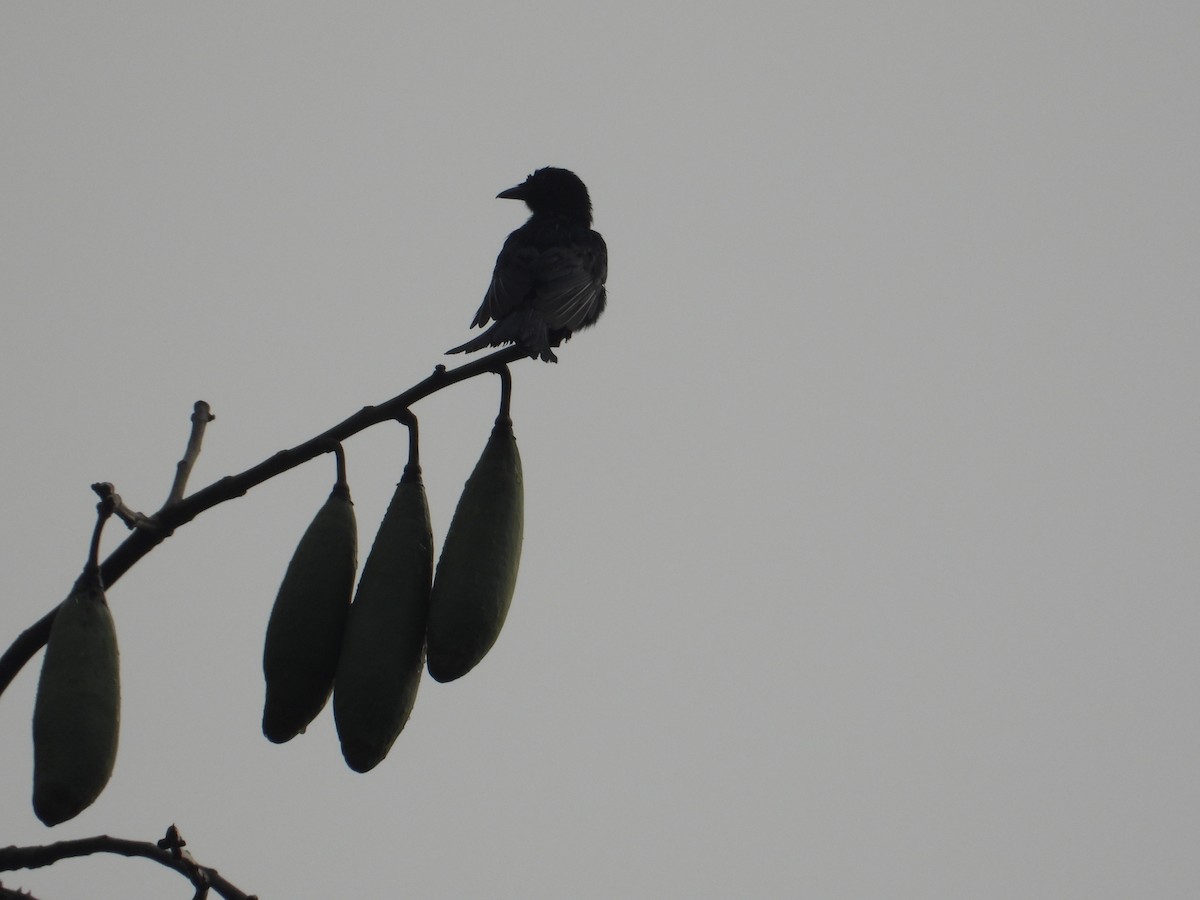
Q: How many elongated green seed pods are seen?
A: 4